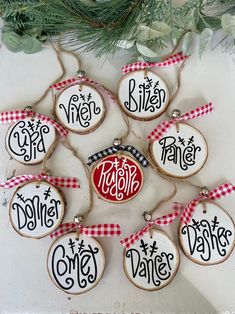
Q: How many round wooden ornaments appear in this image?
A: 9